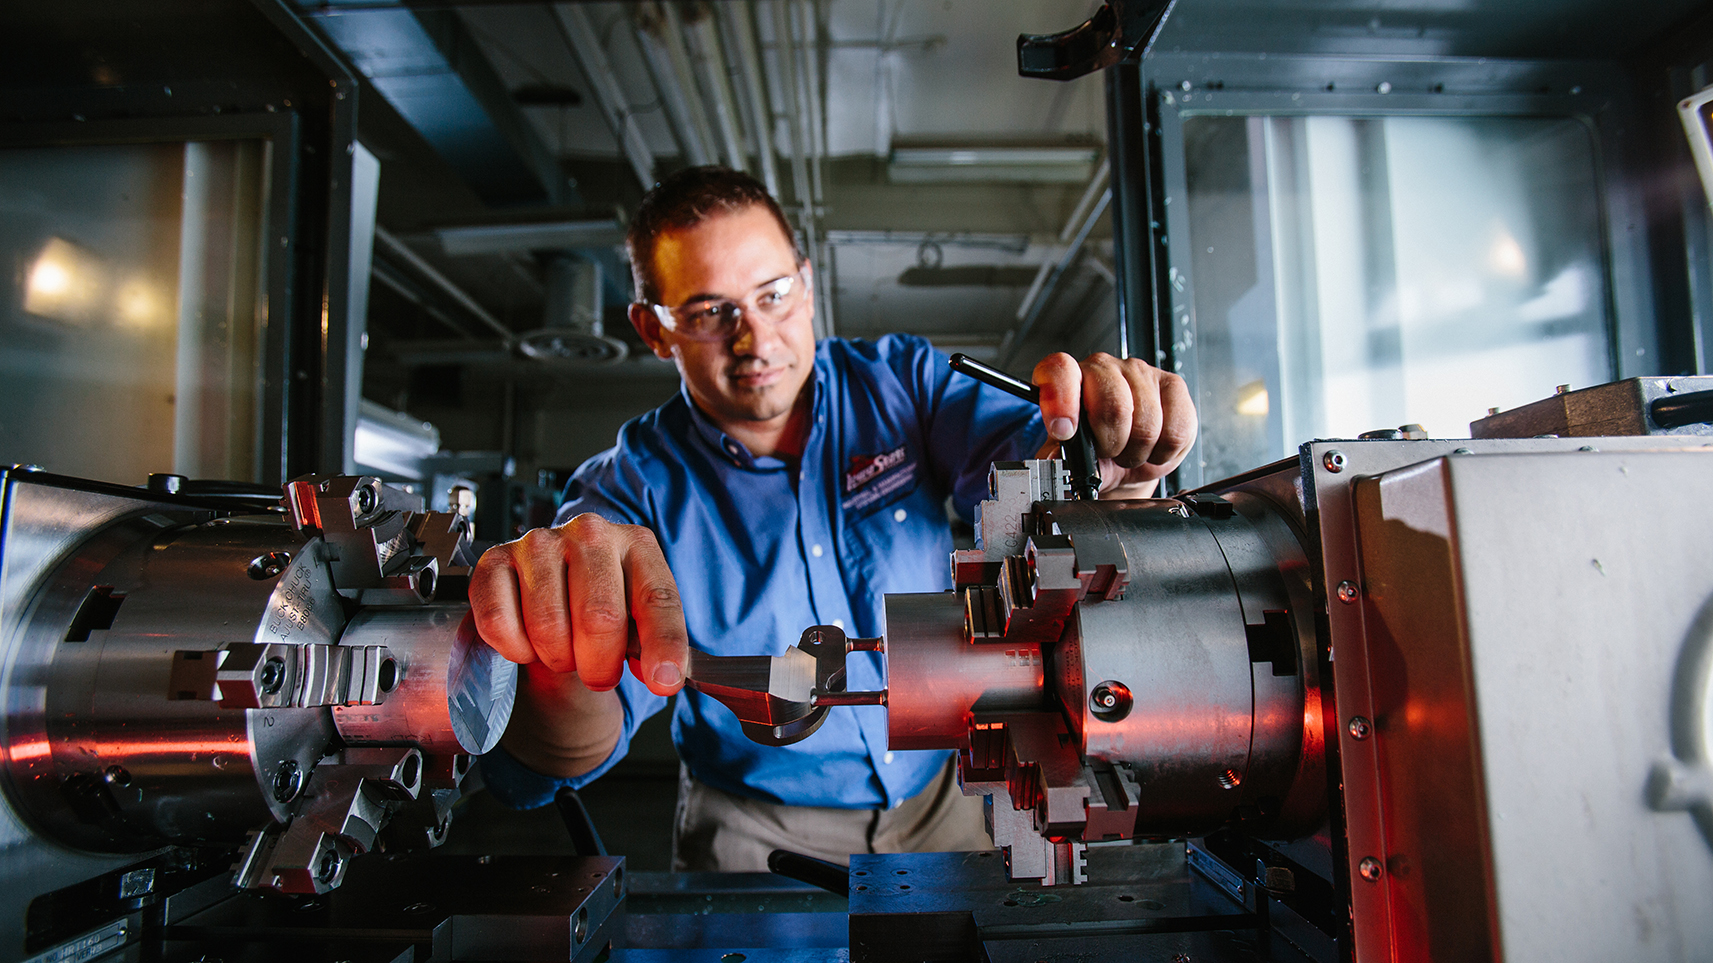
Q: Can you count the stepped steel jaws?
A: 9